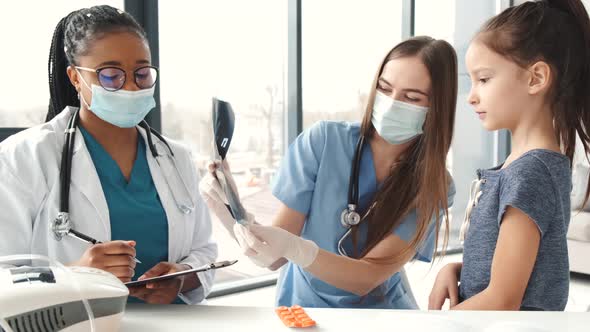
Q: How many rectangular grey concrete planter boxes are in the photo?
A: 0